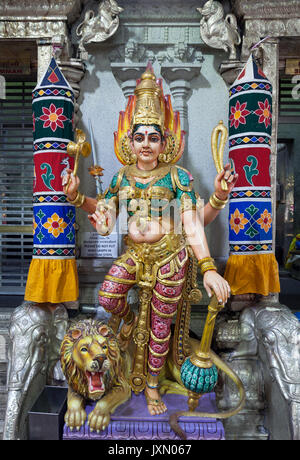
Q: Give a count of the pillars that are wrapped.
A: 2